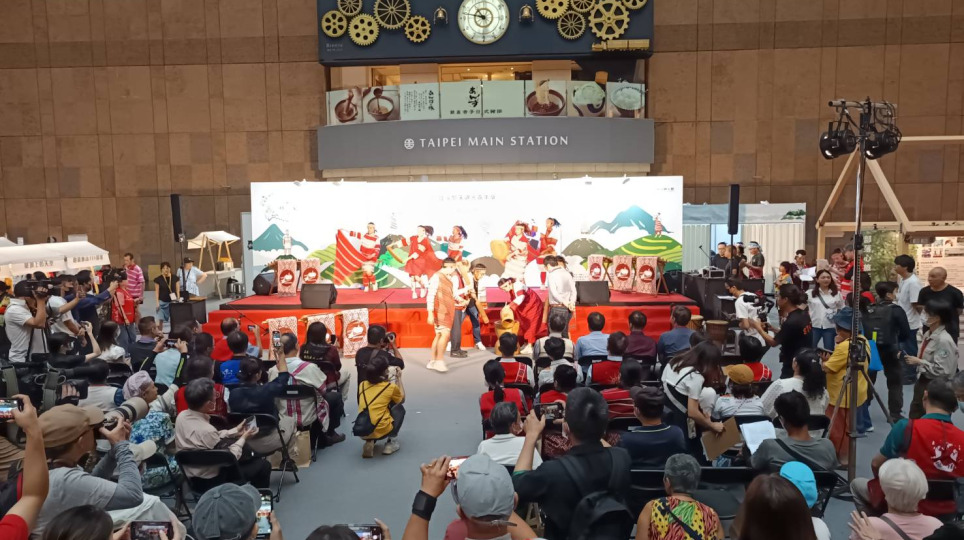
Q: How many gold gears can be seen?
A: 10